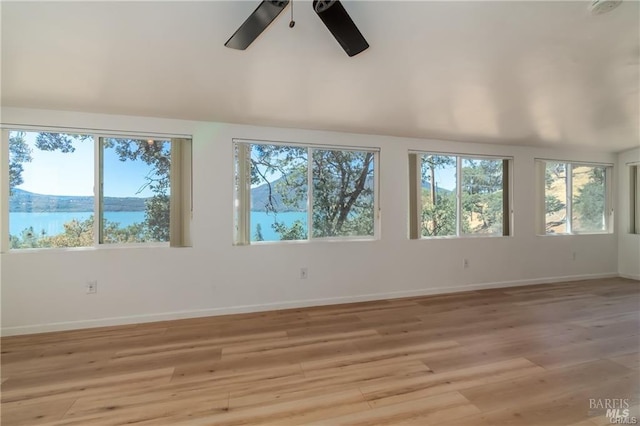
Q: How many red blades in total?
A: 0